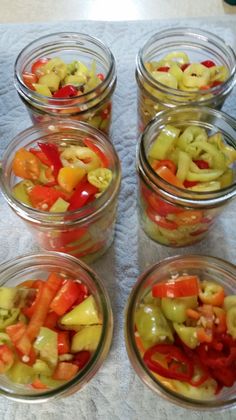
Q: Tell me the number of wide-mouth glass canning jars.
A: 6